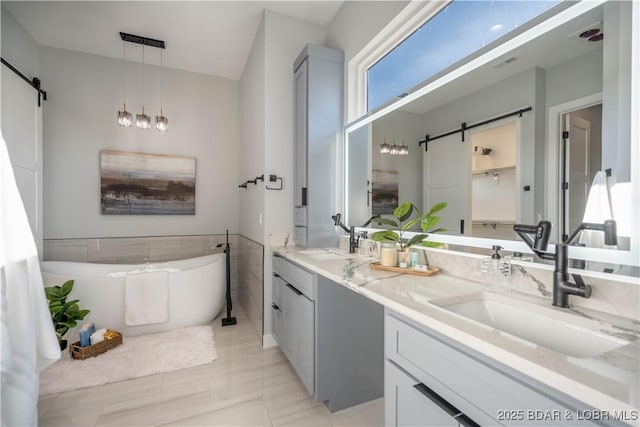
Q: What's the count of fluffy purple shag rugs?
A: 0